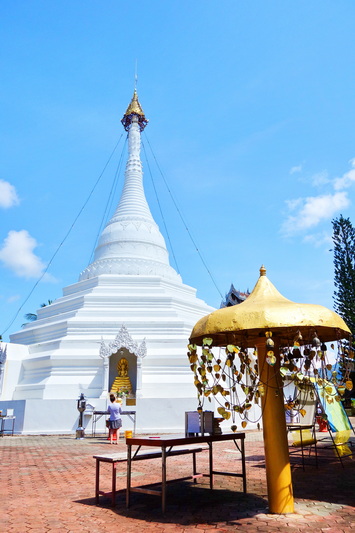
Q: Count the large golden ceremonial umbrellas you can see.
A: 1